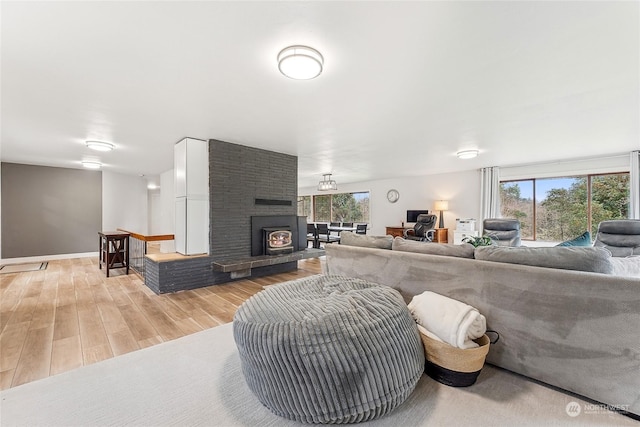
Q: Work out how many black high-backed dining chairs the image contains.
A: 5